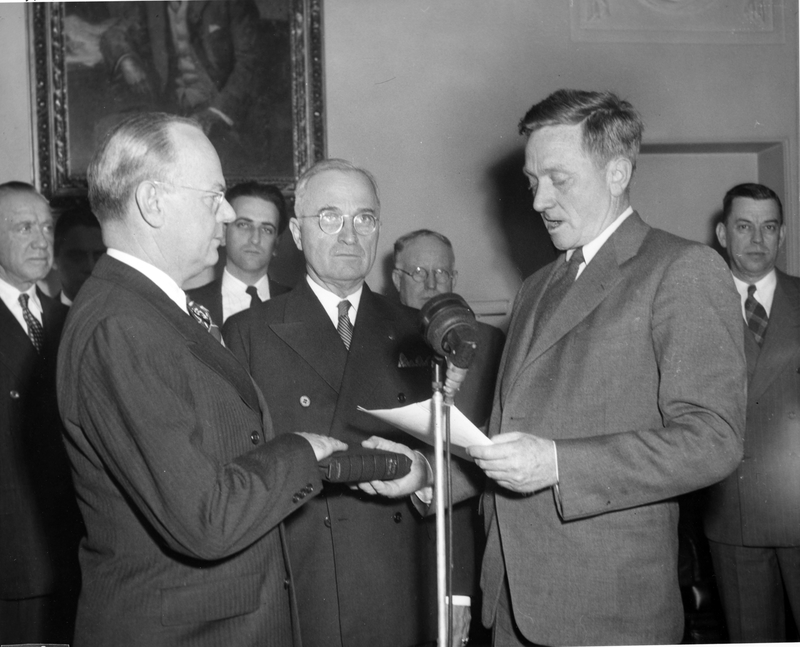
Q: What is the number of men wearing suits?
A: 8